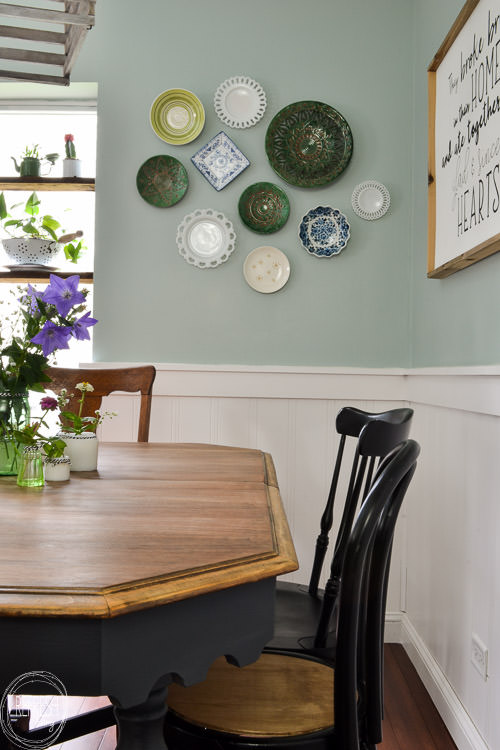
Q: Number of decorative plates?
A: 10